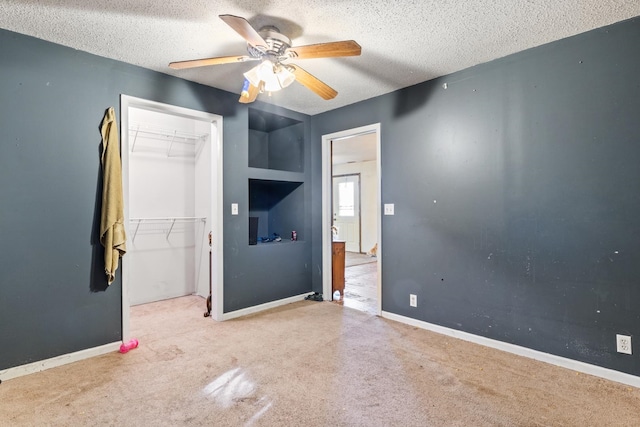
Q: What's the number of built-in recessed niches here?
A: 2